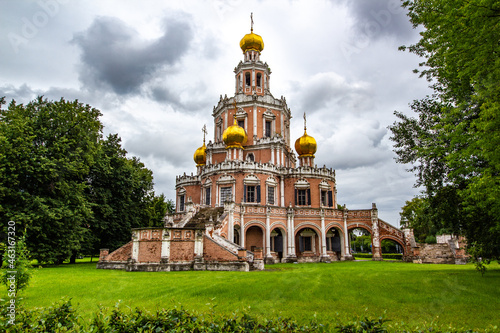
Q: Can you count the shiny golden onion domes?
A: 4